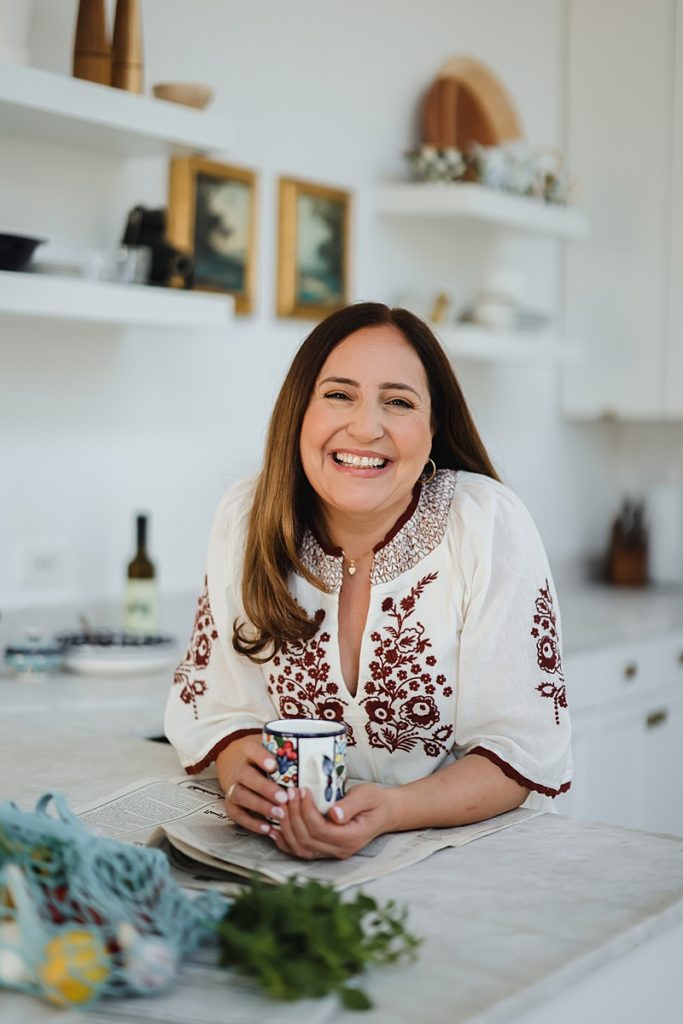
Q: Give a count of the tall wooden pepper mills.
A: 2